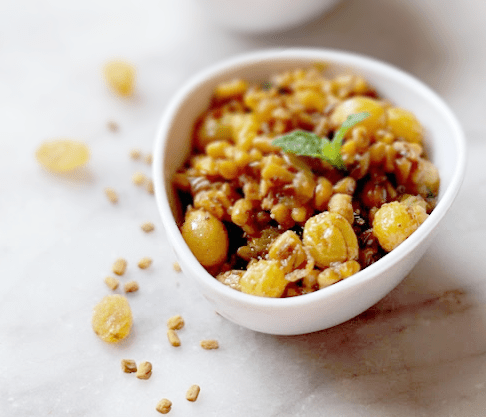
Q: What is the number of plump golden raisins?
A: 9